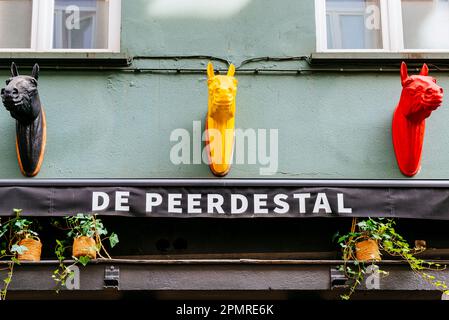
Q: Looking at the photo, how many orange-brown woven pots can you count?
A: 3